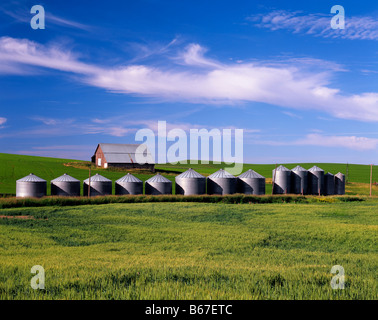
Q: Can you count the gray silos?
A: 13